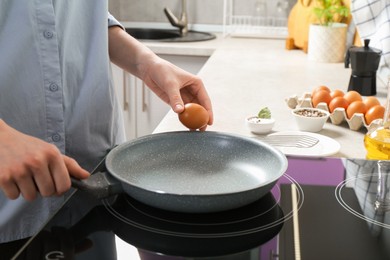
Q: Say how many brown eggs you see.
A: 9